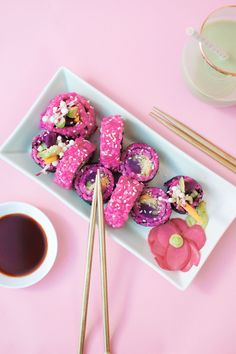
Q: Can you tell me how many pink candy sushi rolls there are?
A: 9